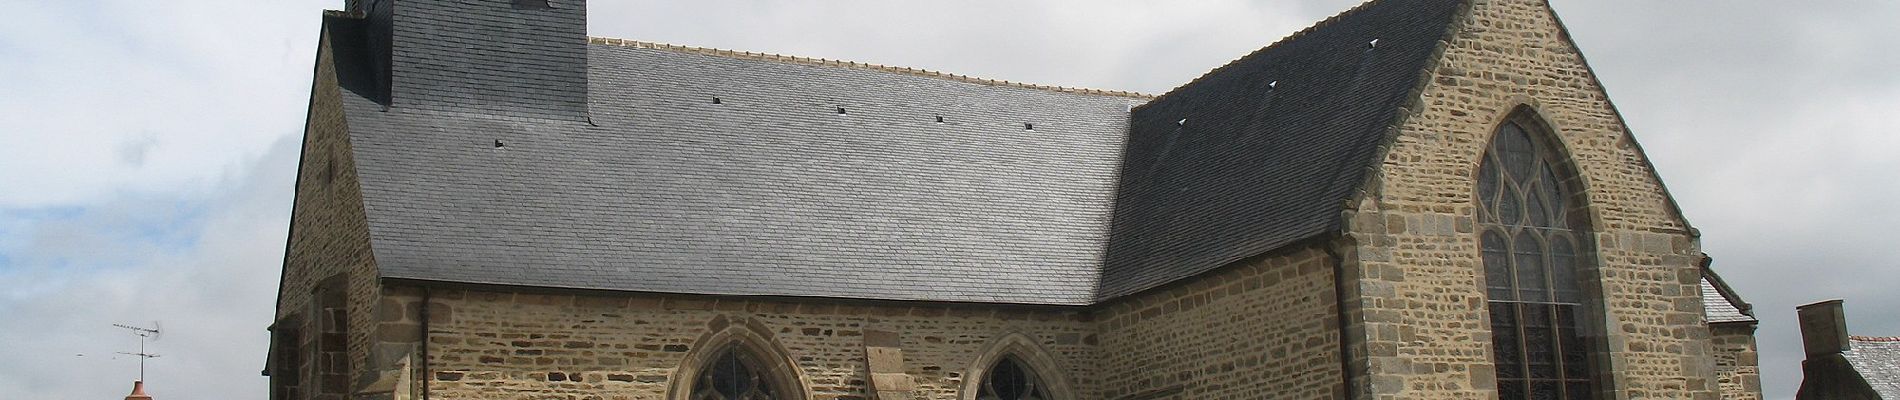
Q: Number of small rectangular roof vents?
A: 8